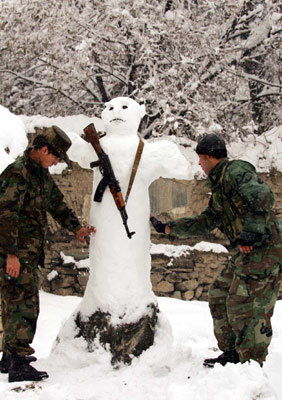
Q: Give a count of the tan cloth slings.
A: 1